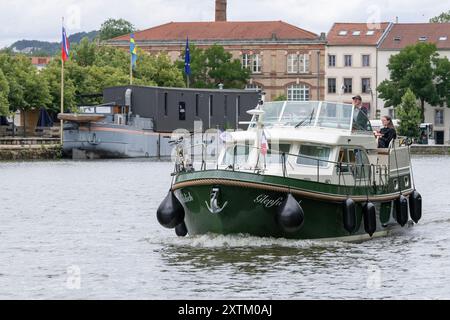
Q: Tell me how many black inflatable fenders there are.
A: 7